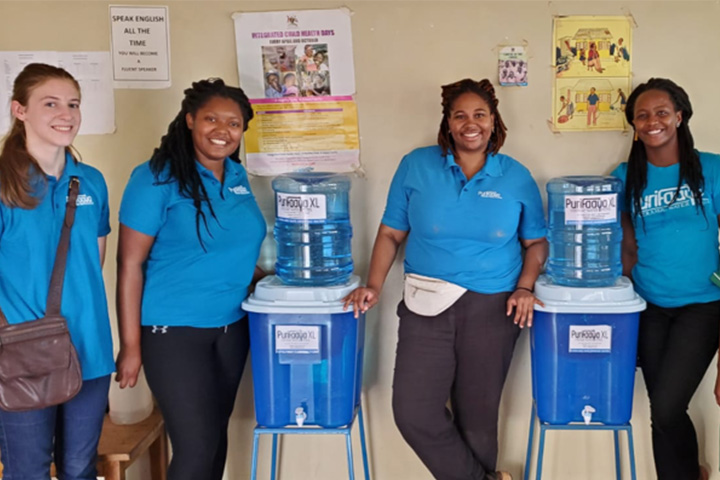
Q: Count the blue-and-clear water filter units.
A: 2